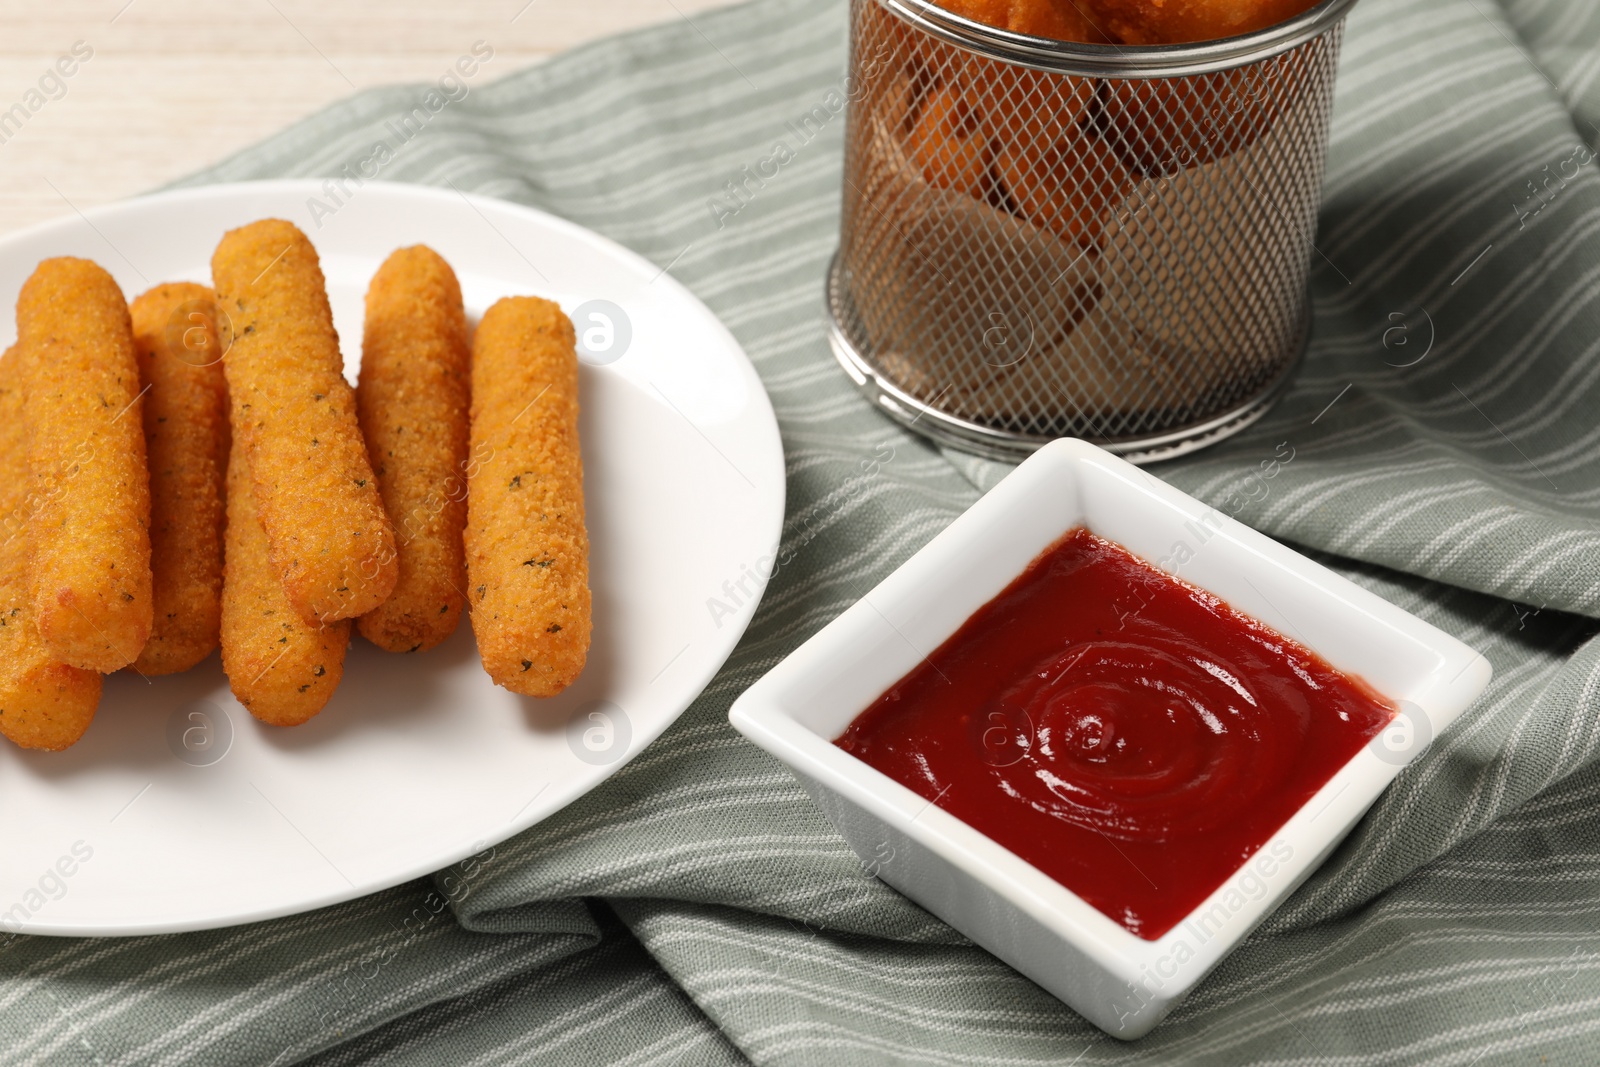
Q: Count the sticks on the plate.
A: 7